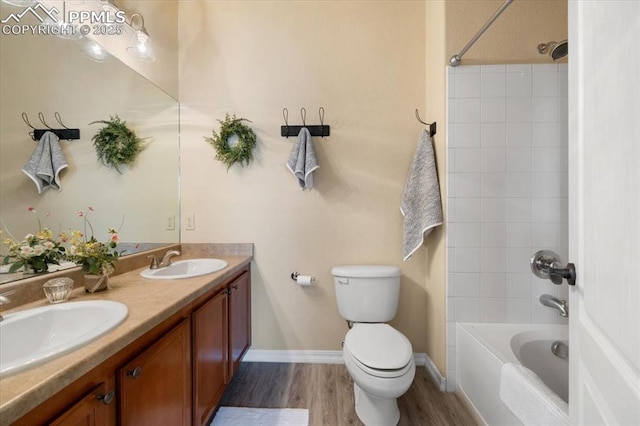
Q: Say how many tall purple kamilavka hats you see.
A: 0